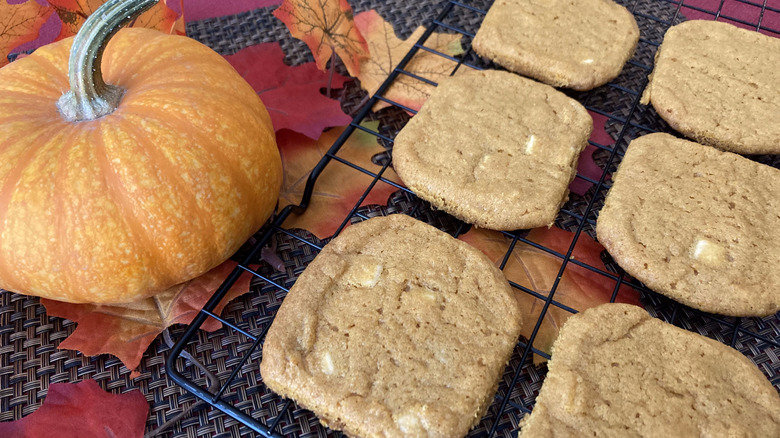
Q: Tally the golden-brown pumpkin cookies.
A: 6